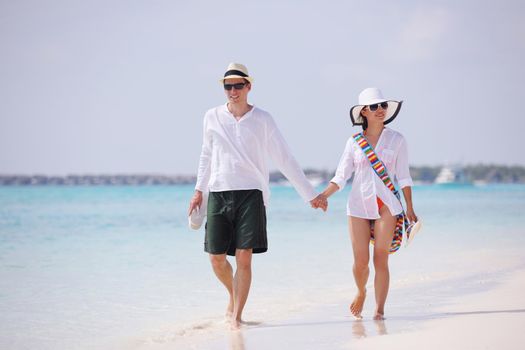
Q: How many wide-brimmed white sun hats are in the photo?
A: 1